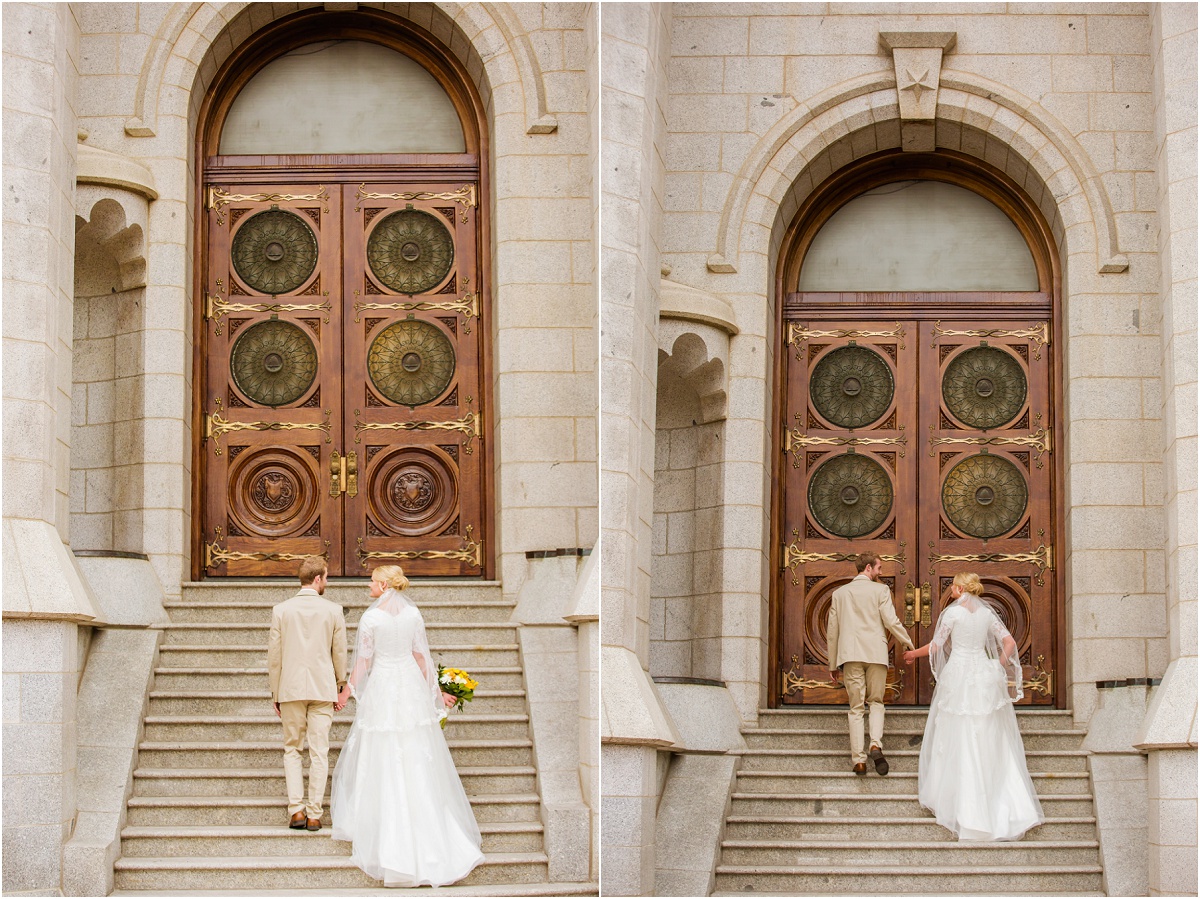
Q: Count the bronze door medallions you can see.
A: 8